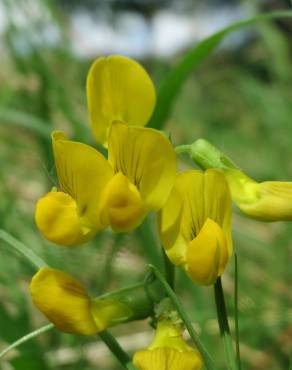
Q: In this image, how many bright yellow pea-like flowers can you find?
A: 7